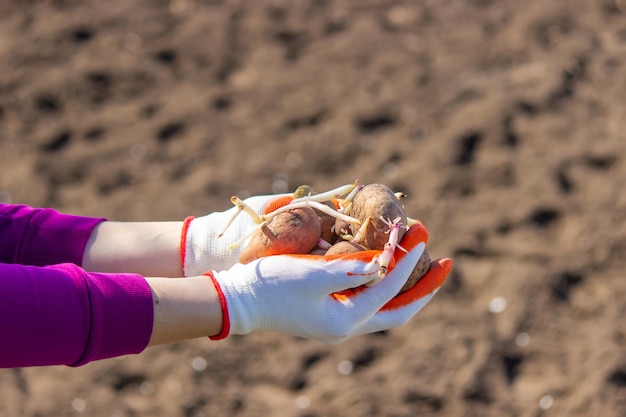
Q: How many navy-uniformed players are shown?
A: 0